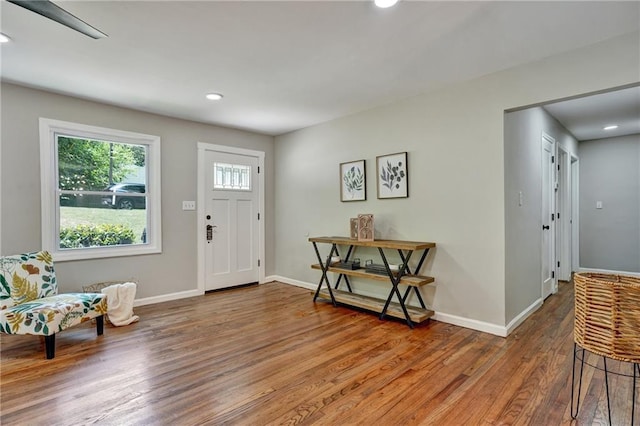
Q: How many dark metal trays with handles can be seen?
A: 2